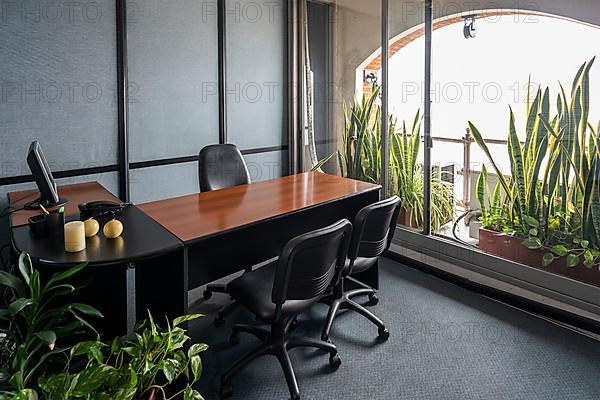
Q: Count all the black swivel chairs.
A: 3